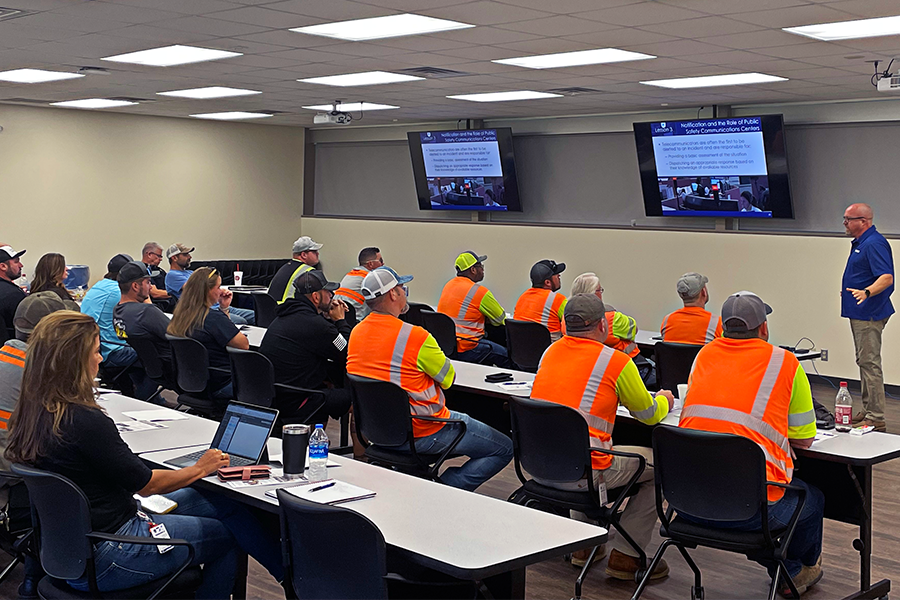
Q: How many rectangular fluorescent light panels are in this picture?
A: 12